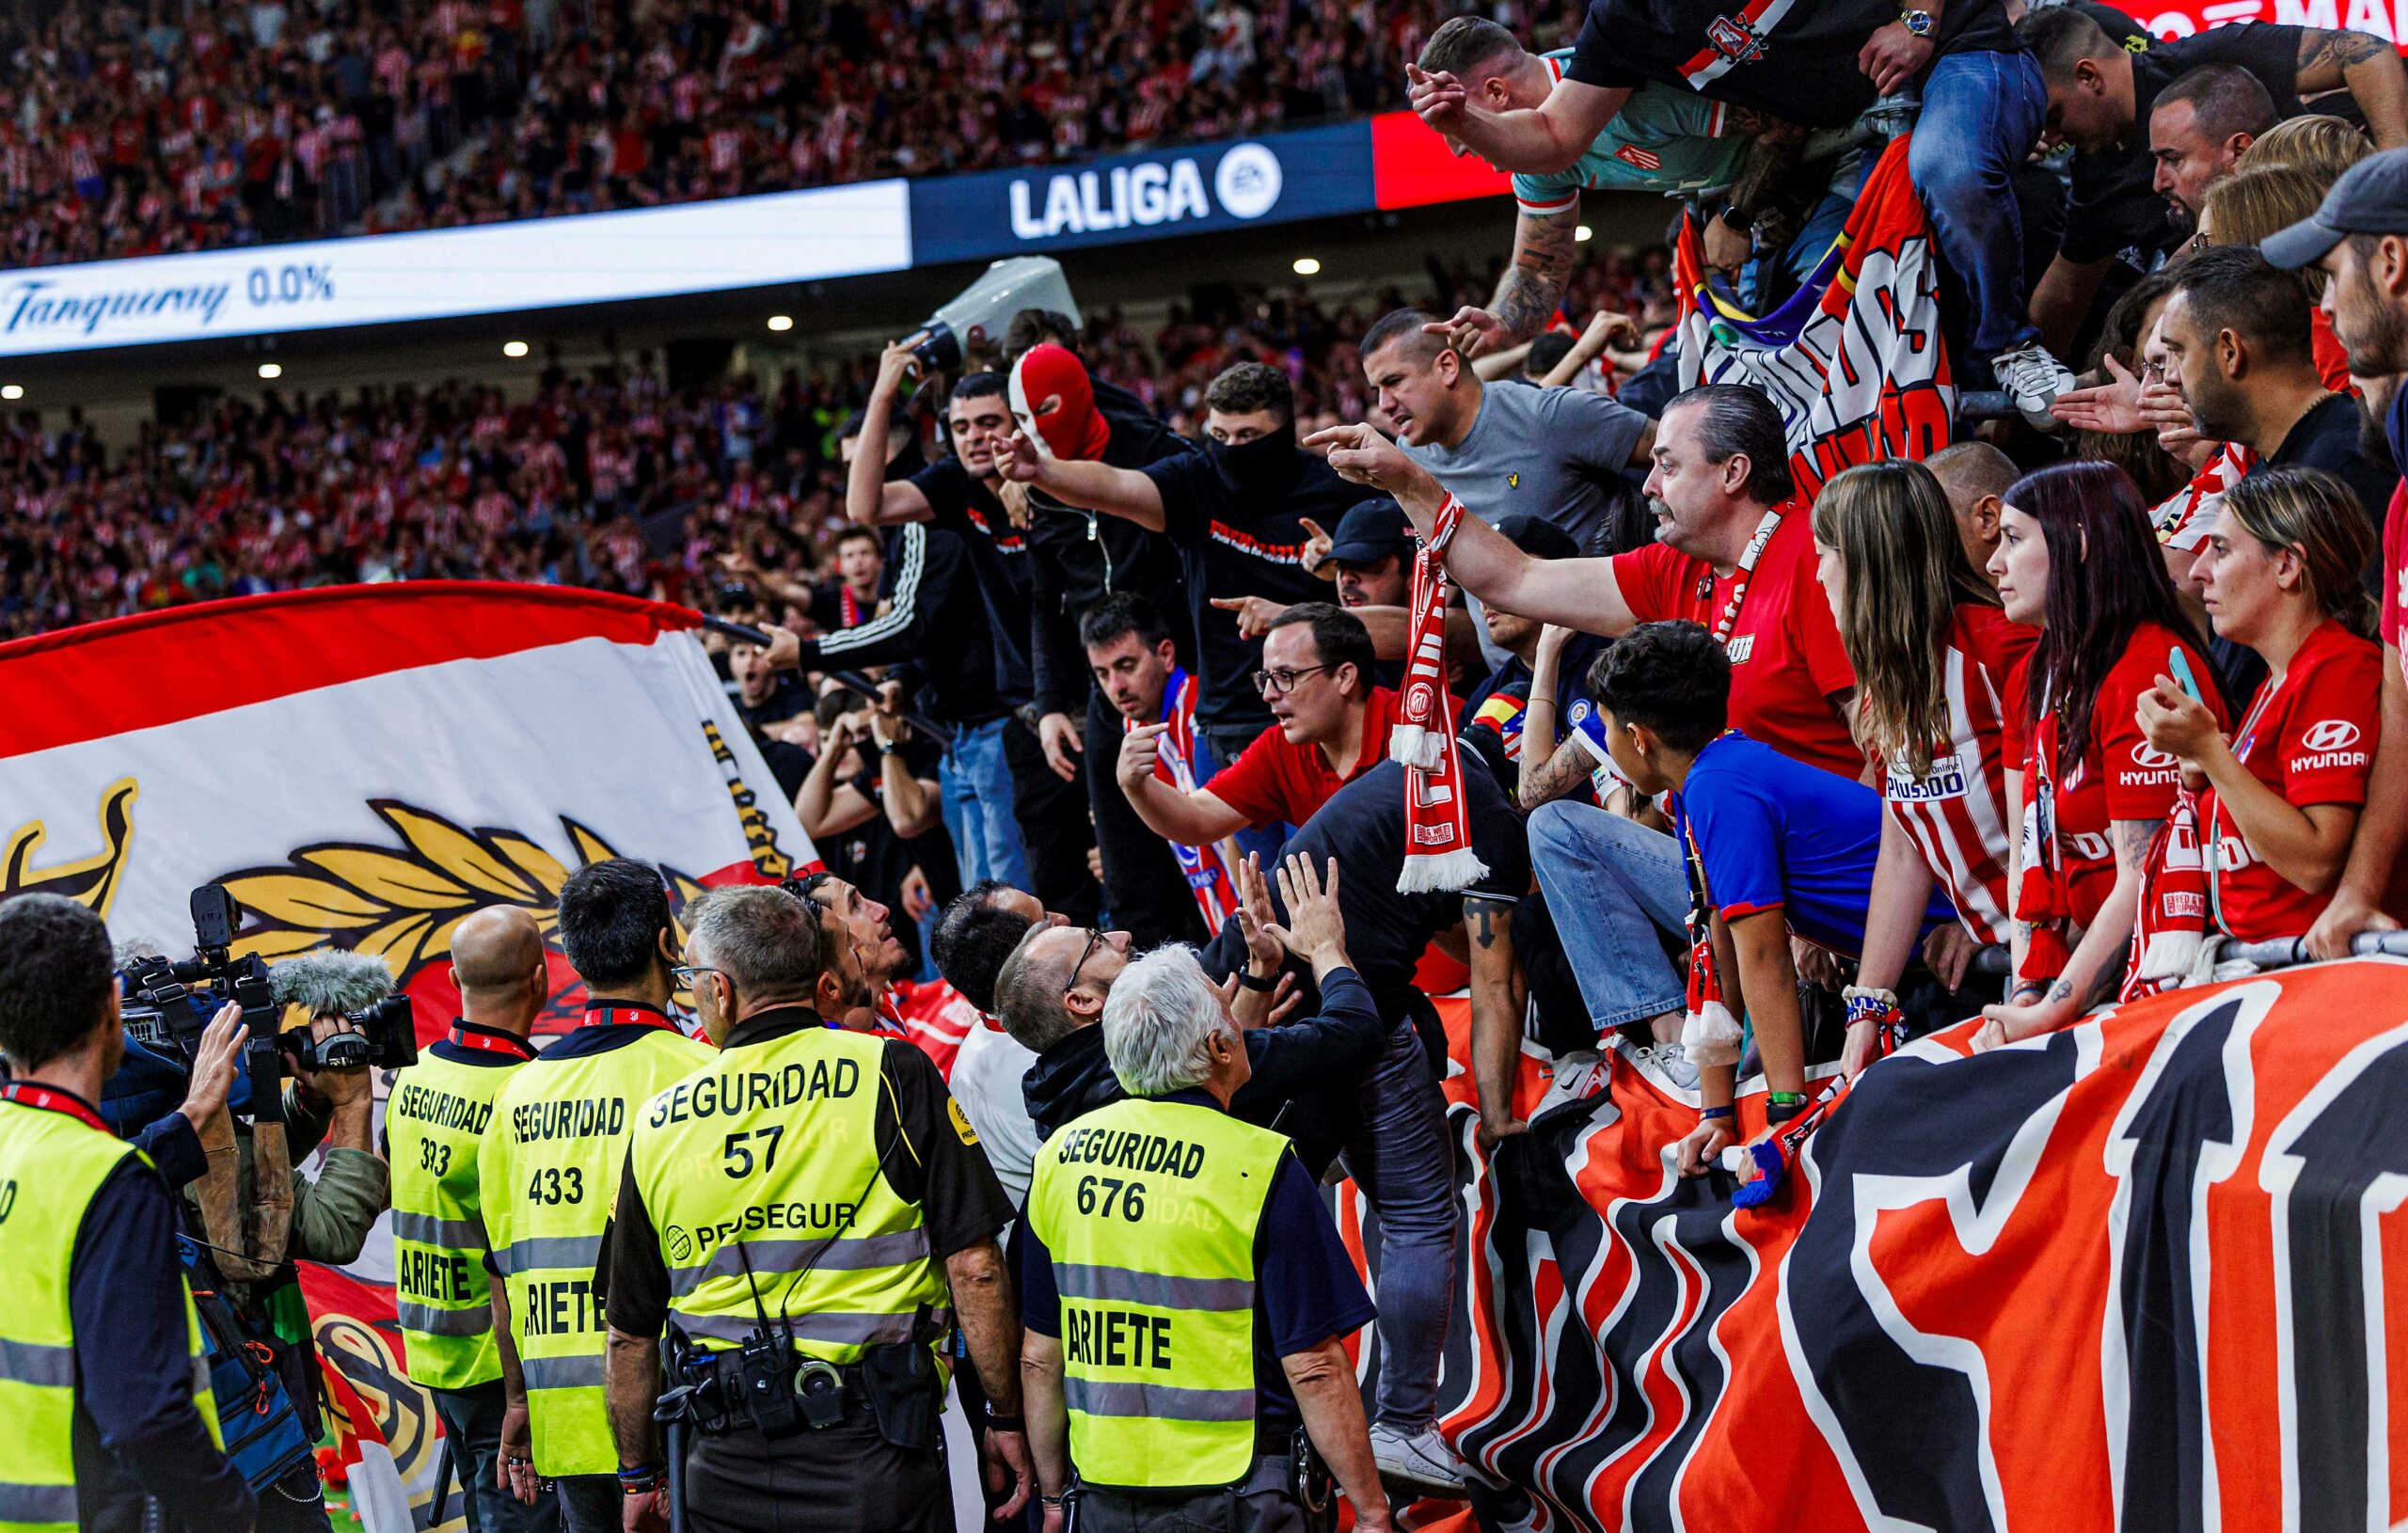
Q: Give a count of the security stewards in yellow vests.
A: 5